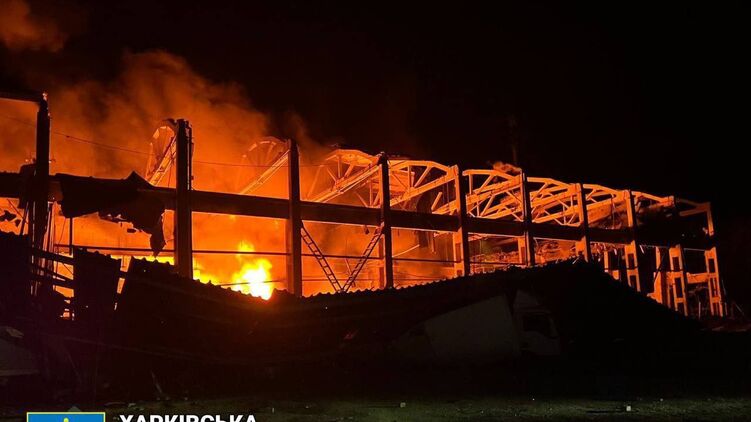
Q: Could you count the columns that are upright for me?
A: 10